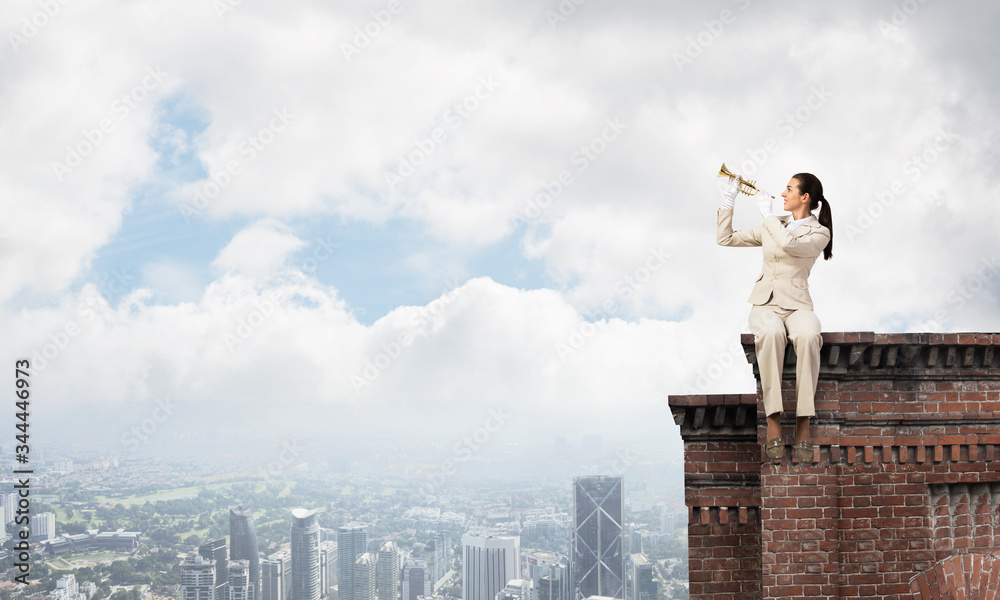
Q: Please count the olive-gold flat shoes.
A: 2